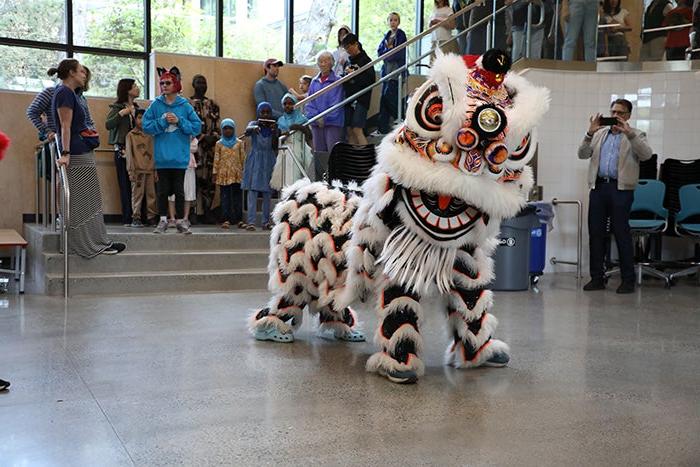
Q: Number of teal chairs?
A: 2